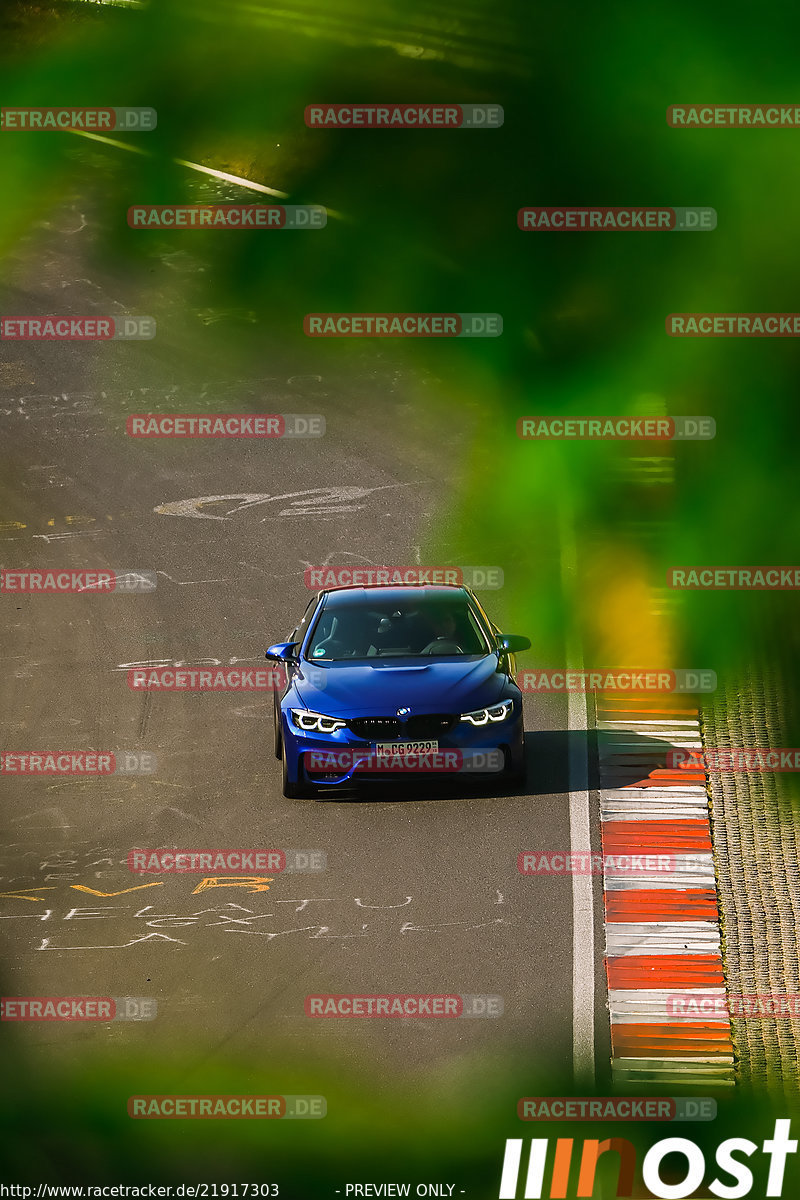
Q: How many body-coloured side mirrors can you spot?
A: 2